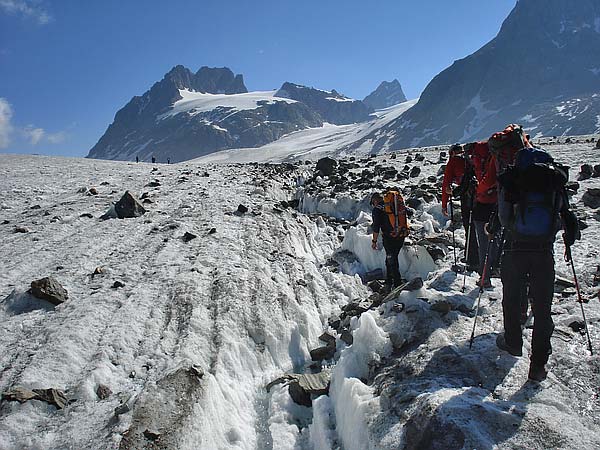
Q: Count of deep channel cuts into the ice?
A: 1